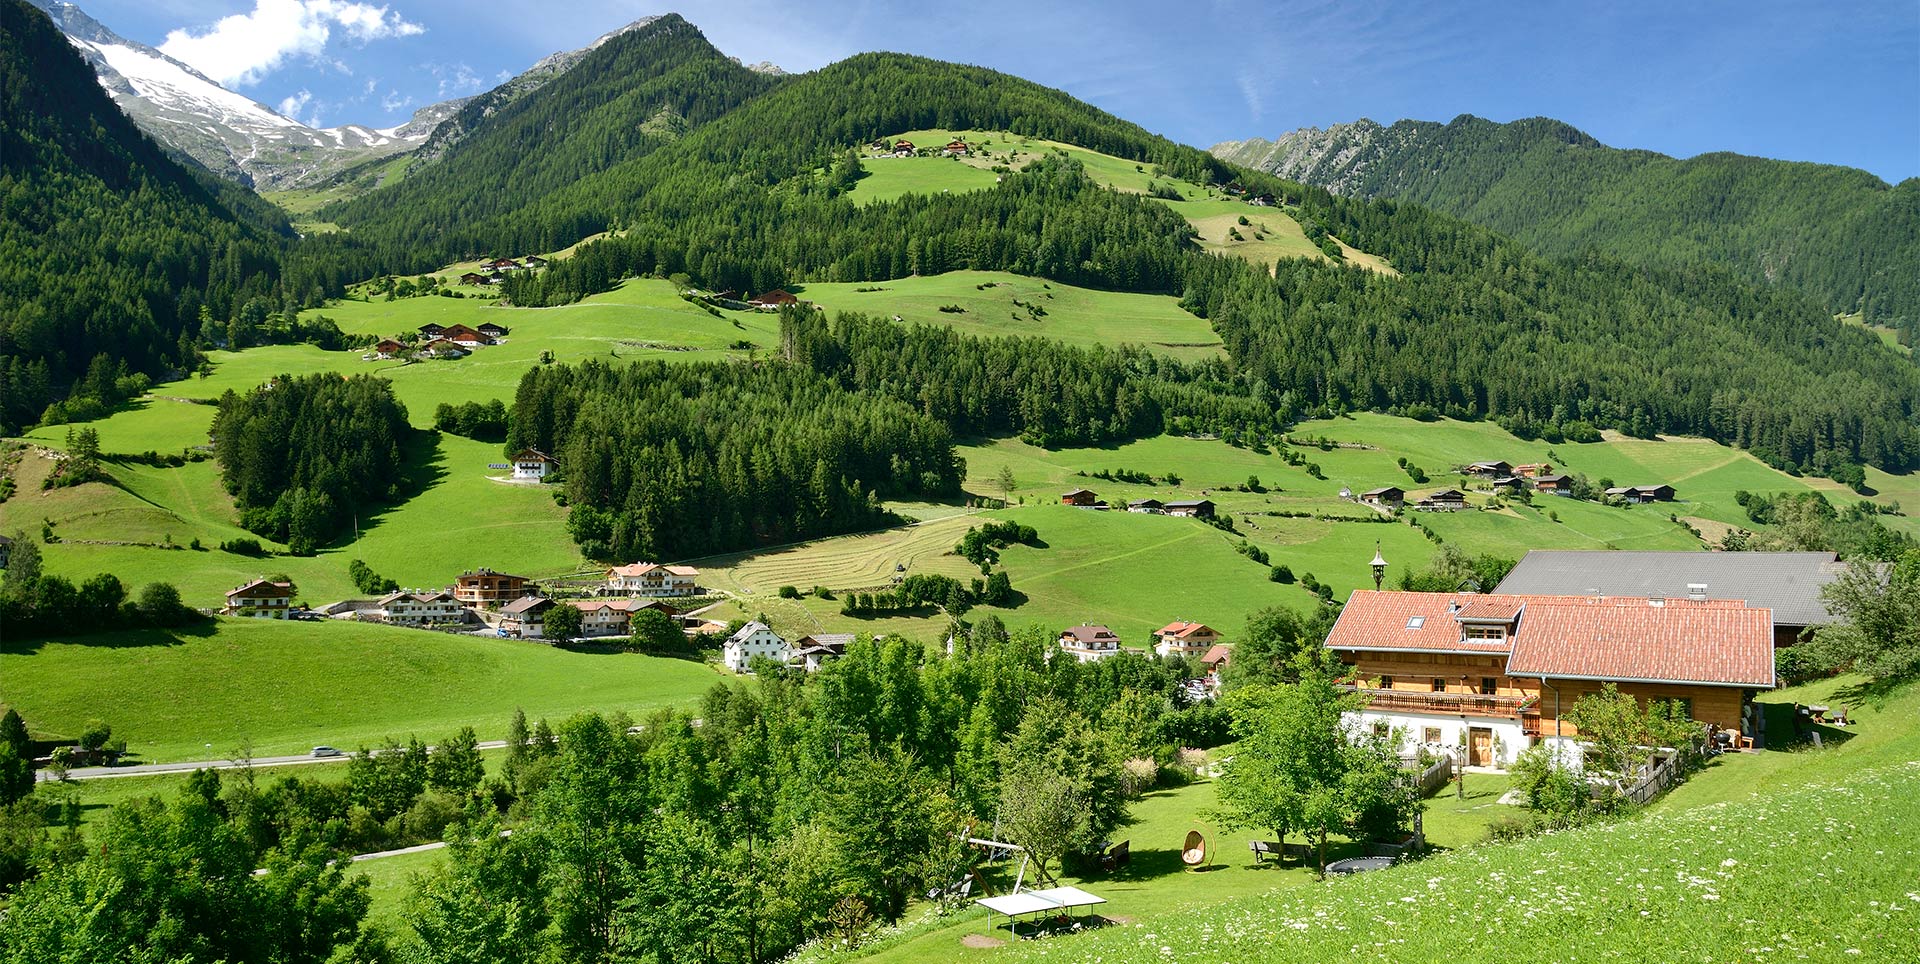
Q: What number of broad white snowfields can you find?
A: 1